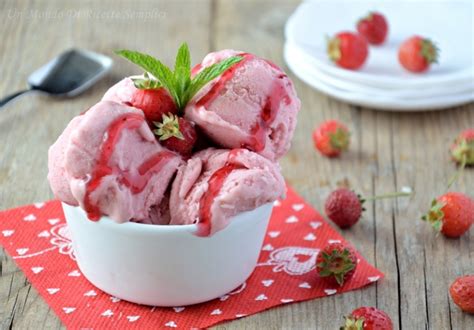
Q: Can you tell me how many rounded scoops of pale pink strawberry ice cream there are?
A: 4